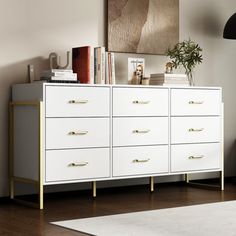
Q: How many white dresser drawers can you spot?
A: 9